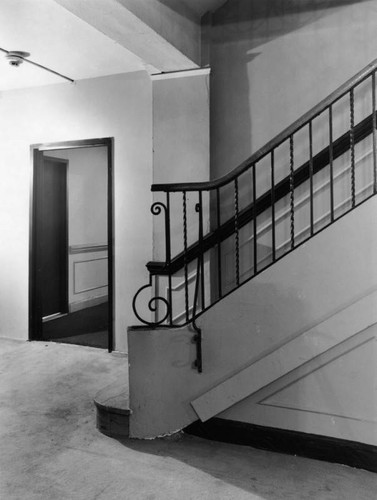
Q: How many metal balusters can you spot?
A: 12